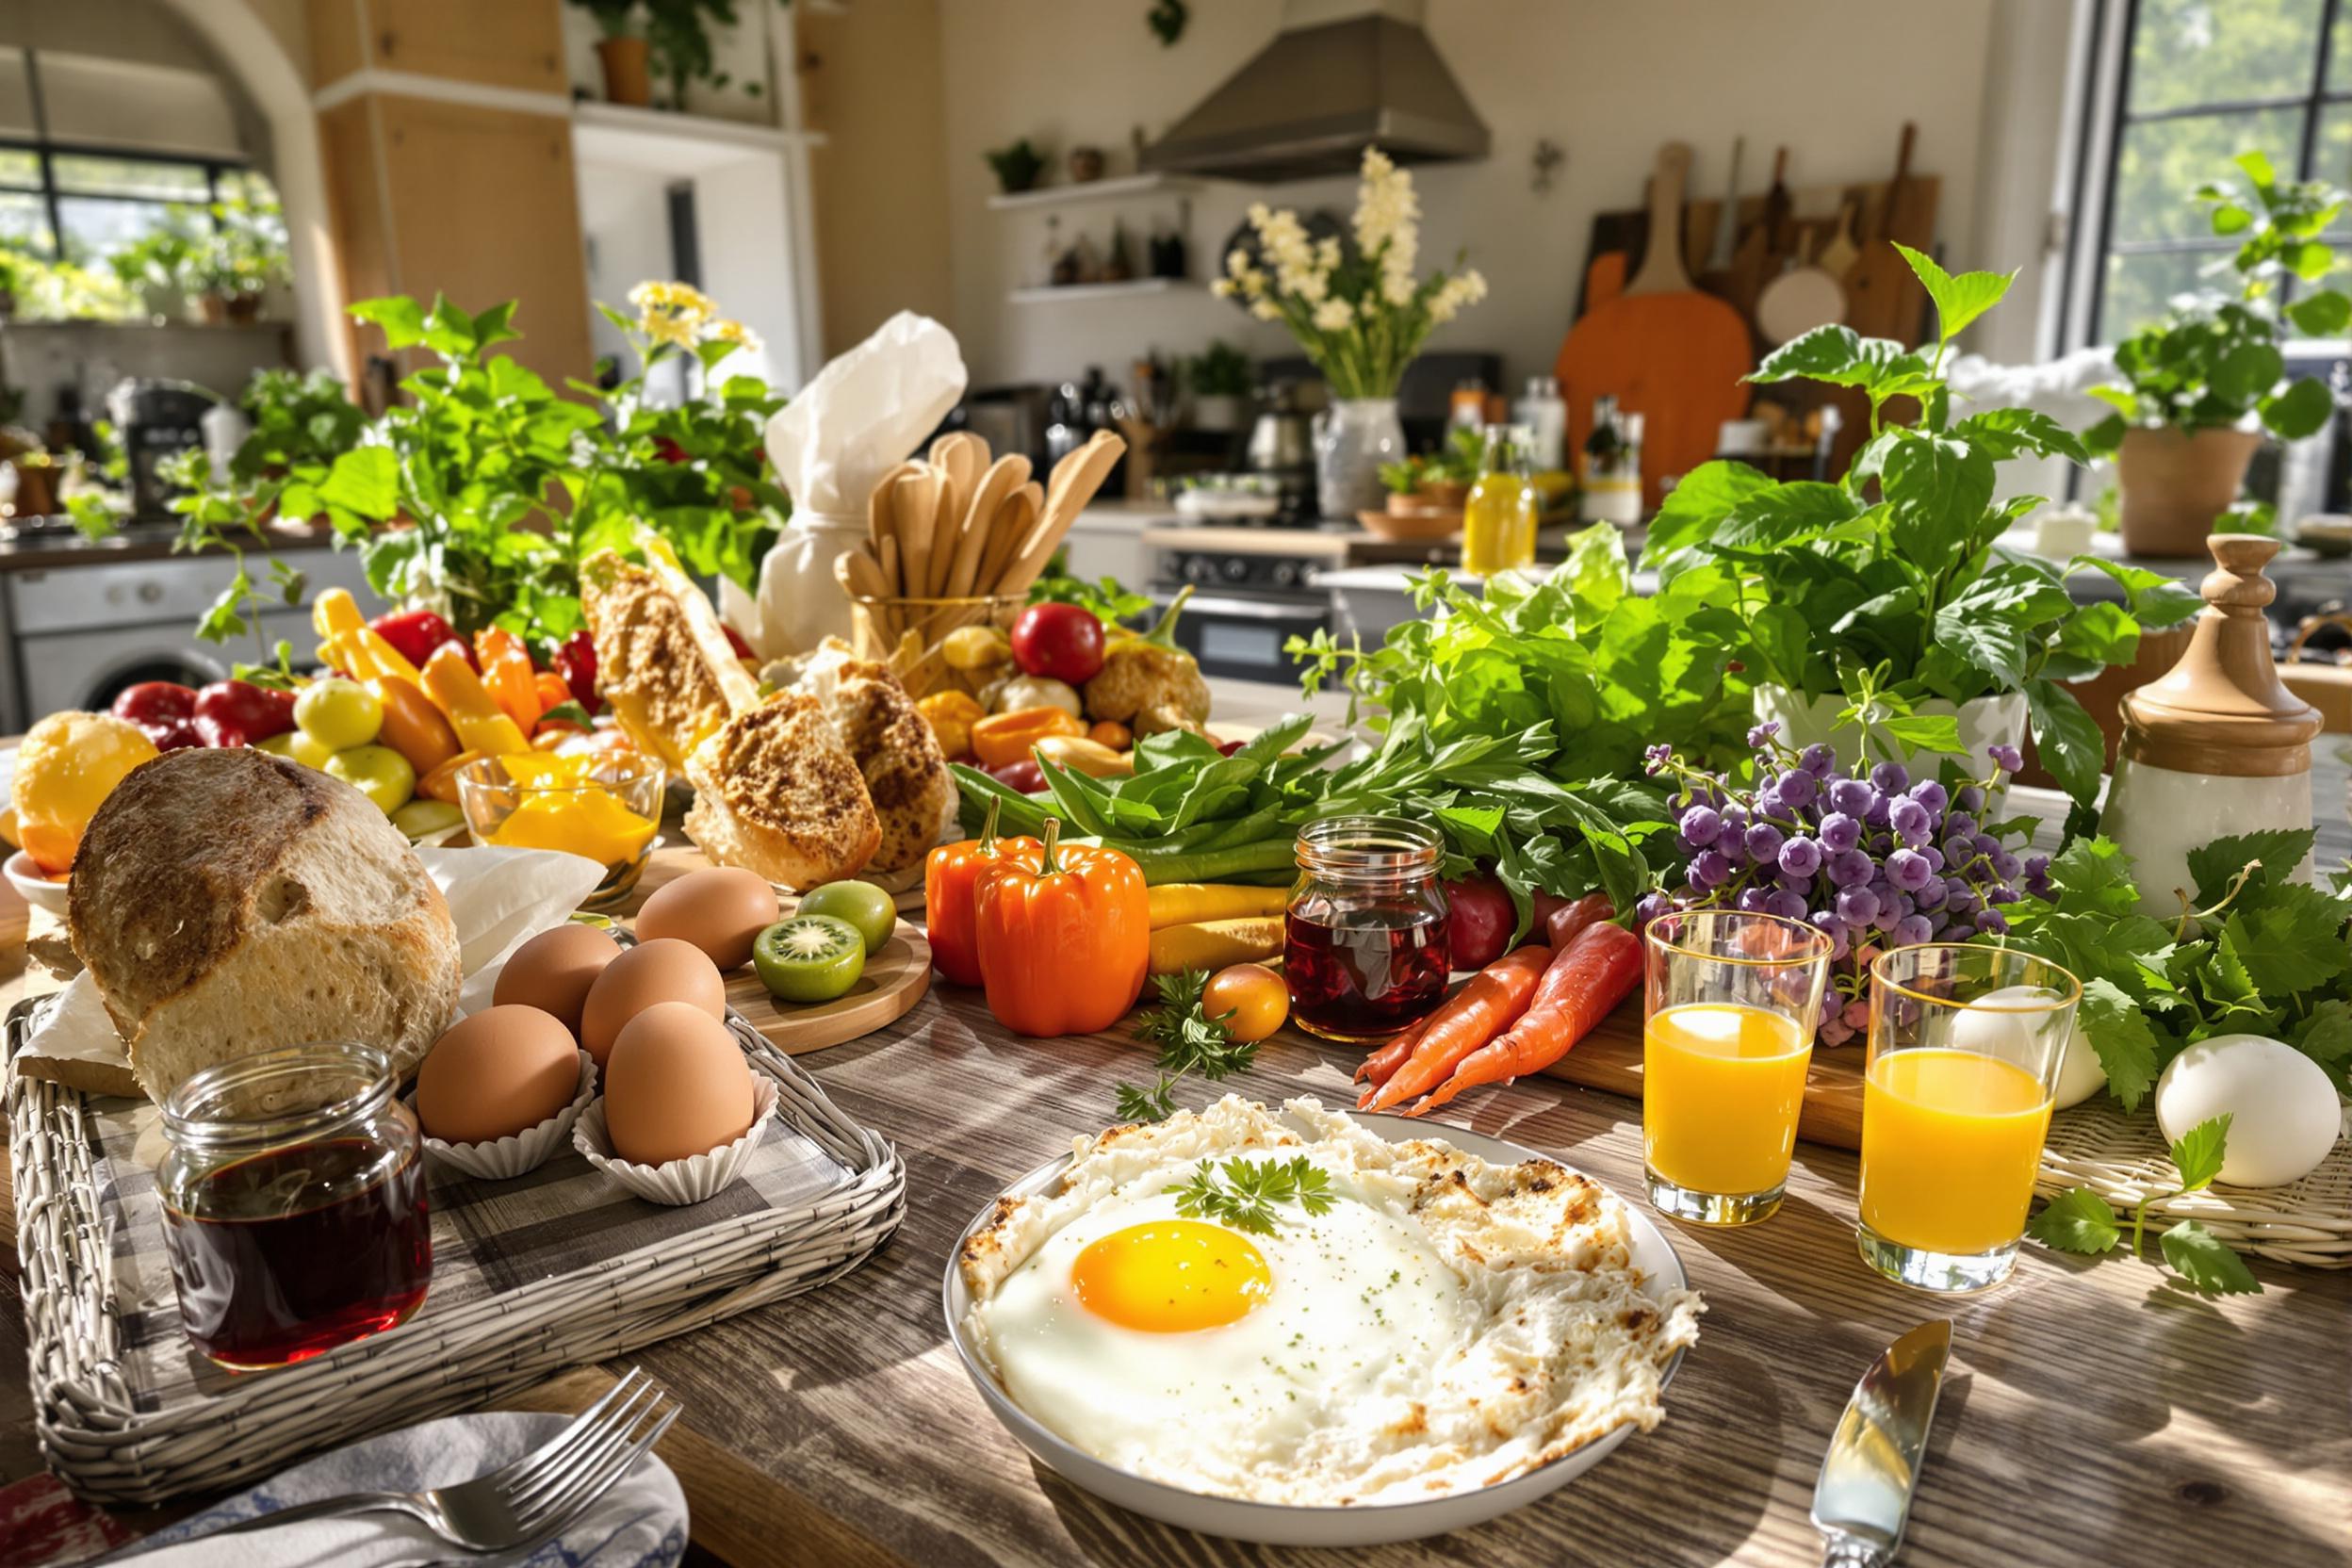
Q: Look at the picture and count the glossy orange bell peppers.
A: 2